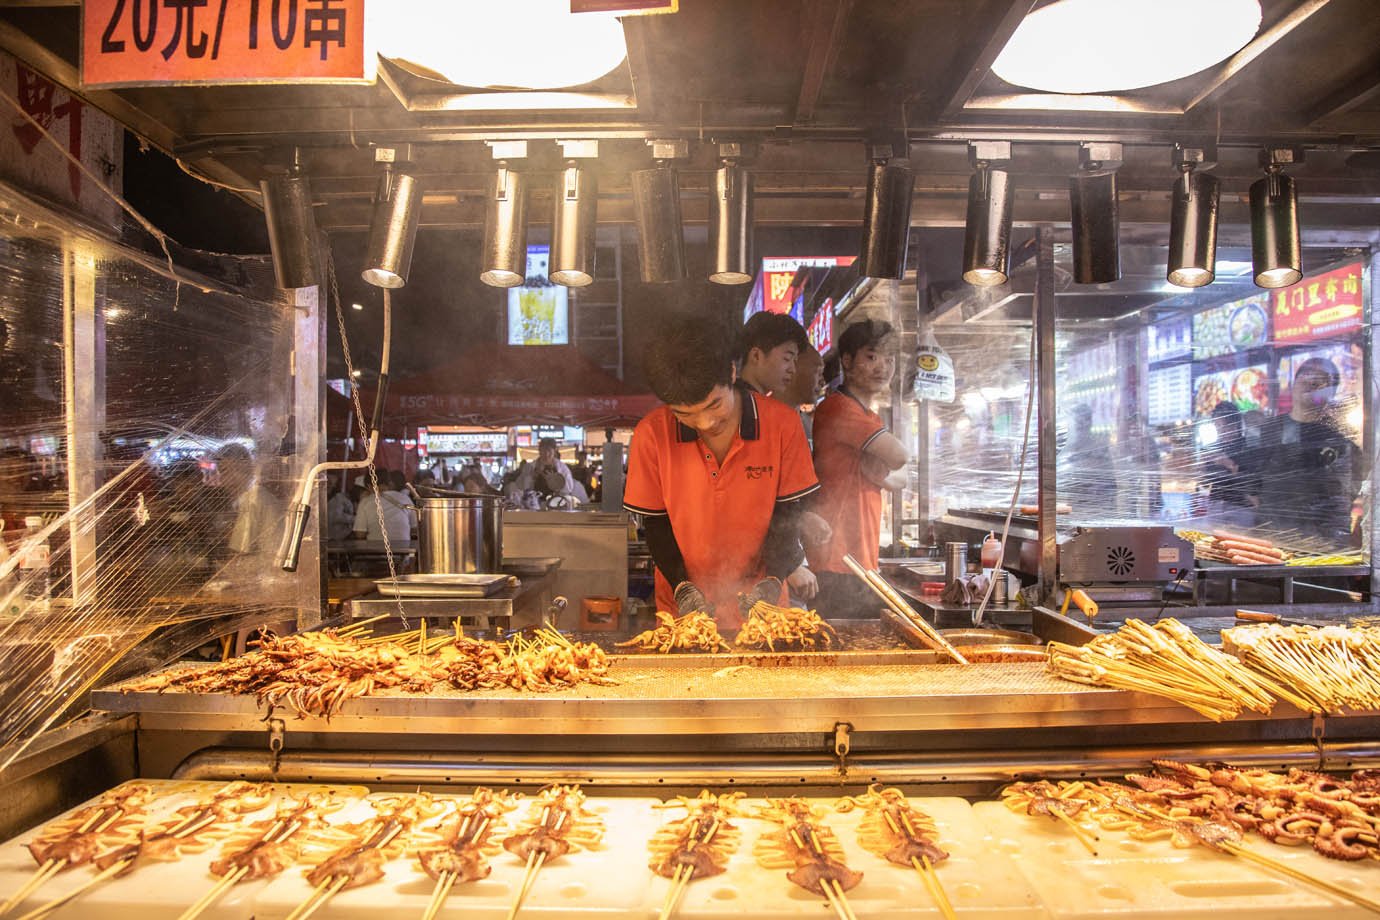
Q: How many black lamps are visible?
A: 11